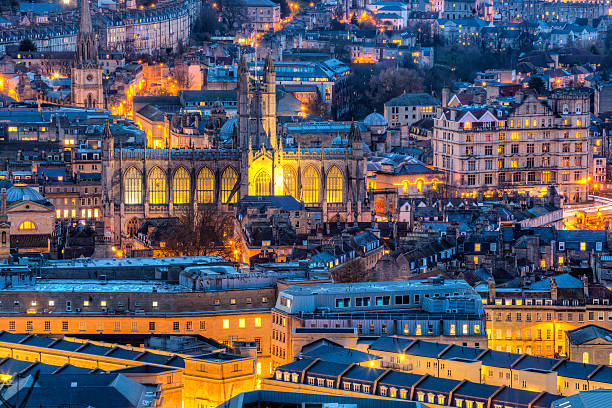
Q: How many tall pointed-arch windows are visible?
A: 9